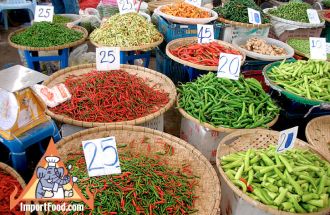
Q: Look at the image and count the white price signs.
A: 11